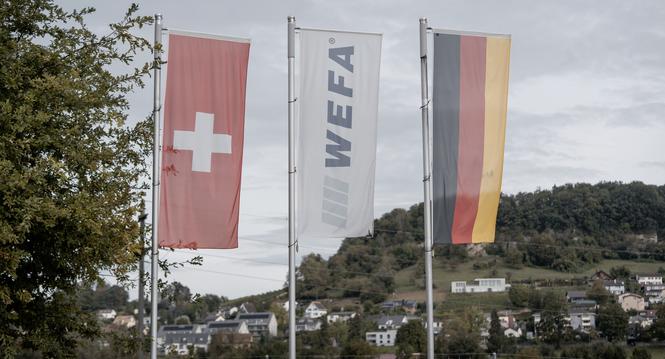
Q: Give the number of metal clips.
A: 9